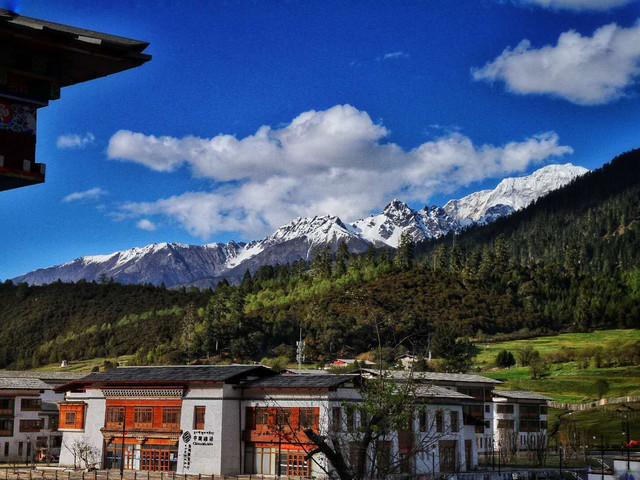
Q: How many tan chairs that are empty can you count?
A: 0